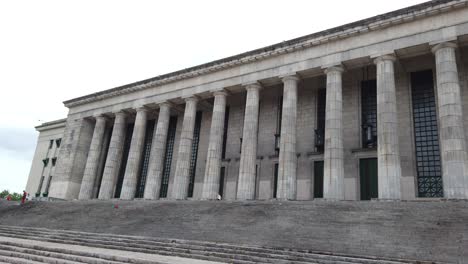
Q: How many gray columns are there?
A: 11